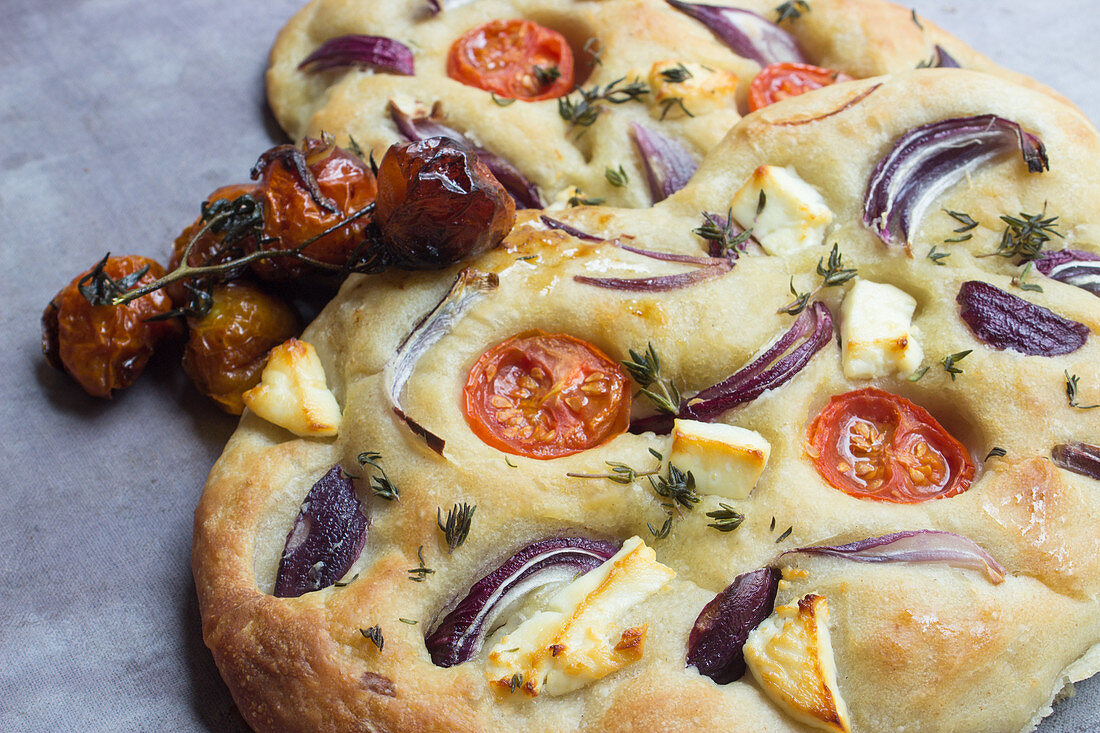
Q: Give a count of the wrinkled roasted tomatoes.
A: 5